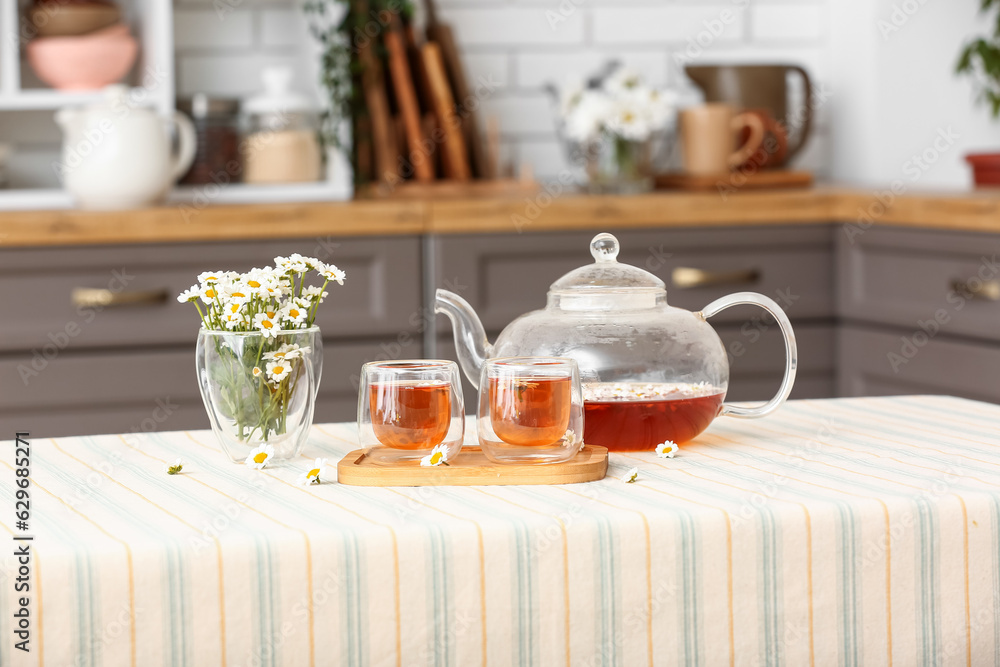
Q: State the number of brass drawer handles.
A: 3